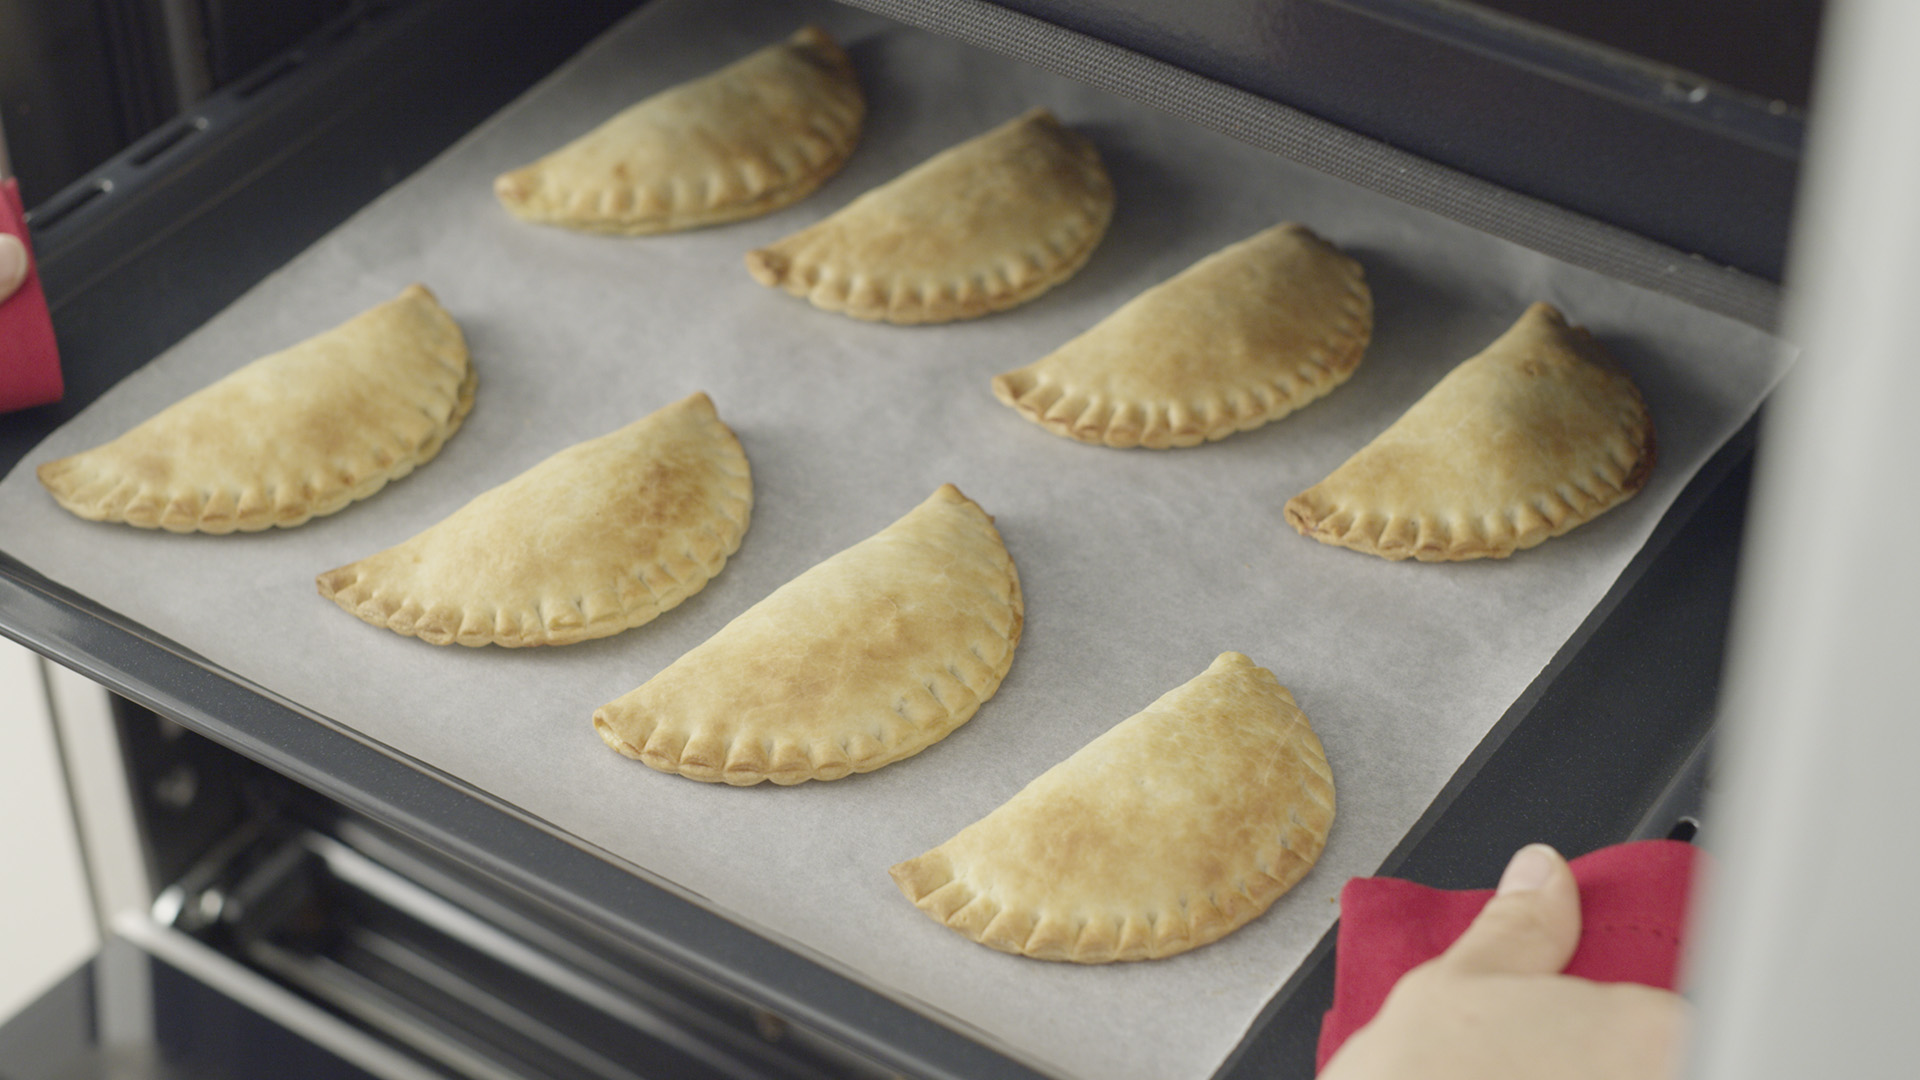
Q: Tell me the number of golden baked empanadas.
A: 8